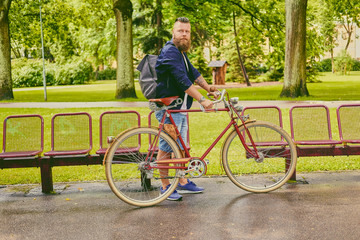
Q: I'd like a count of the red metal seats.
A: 7